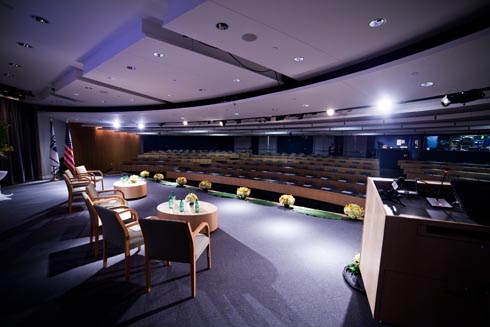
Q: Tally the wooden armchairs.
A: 7